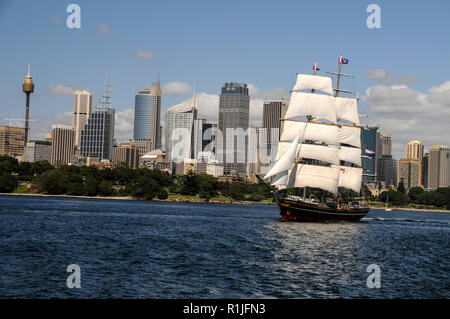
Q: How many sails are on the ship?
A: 11